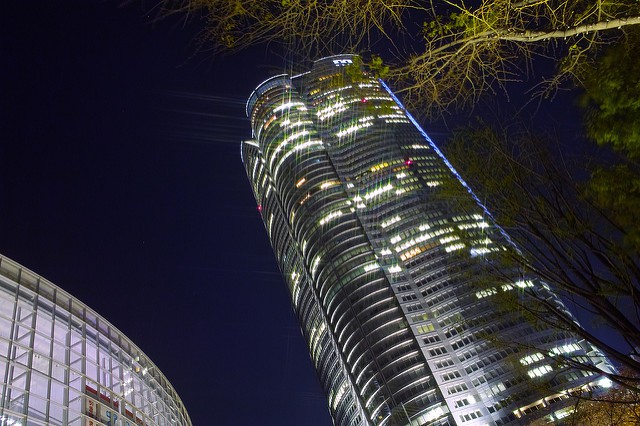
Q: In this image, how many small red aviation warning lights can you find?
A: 3